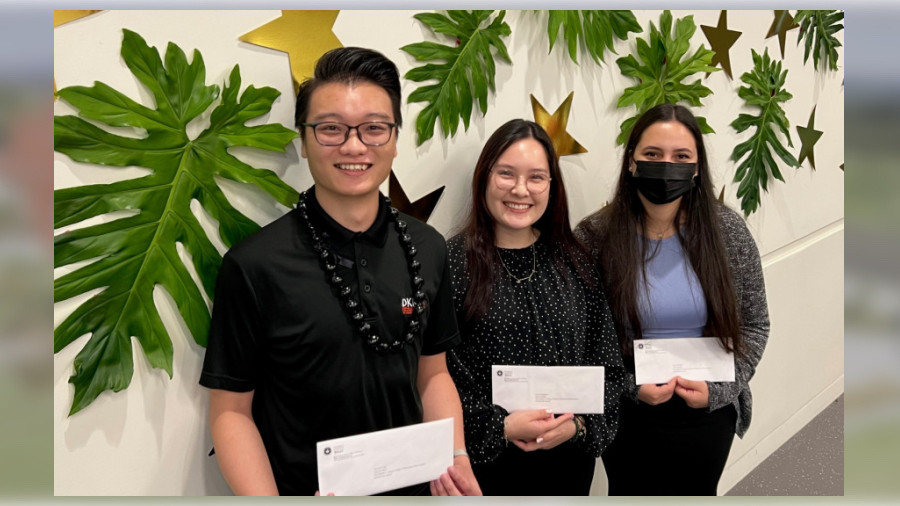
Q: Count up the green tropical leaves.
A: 6